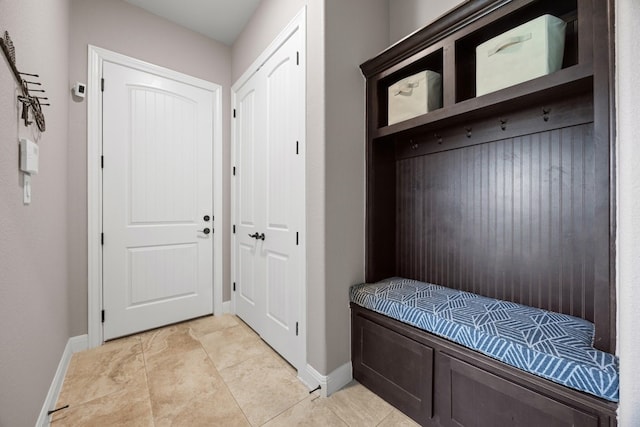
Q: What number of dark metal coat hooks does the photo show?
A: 5